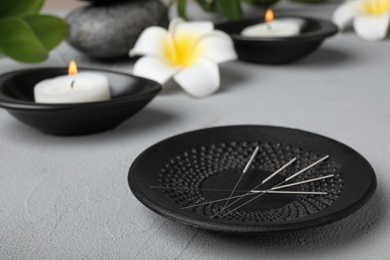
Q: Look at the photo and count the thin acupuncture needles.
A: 5